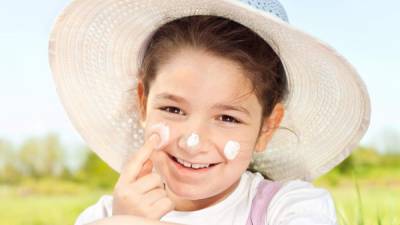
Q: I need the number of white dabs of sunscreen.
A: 3